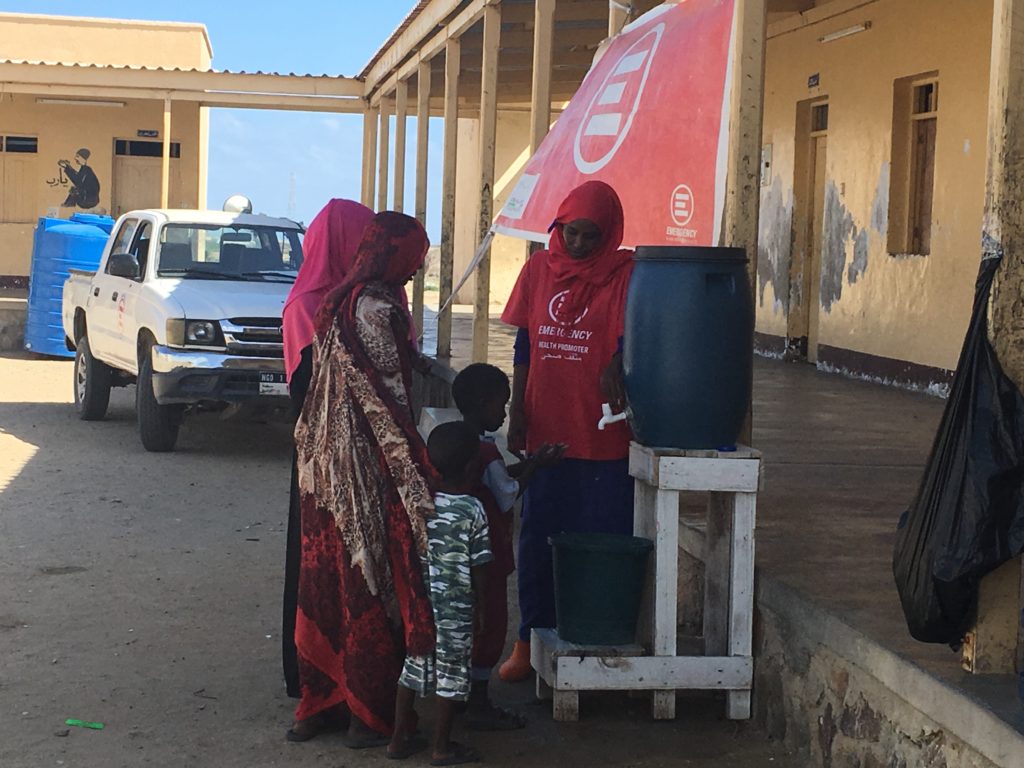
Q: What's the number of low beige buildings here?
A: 2